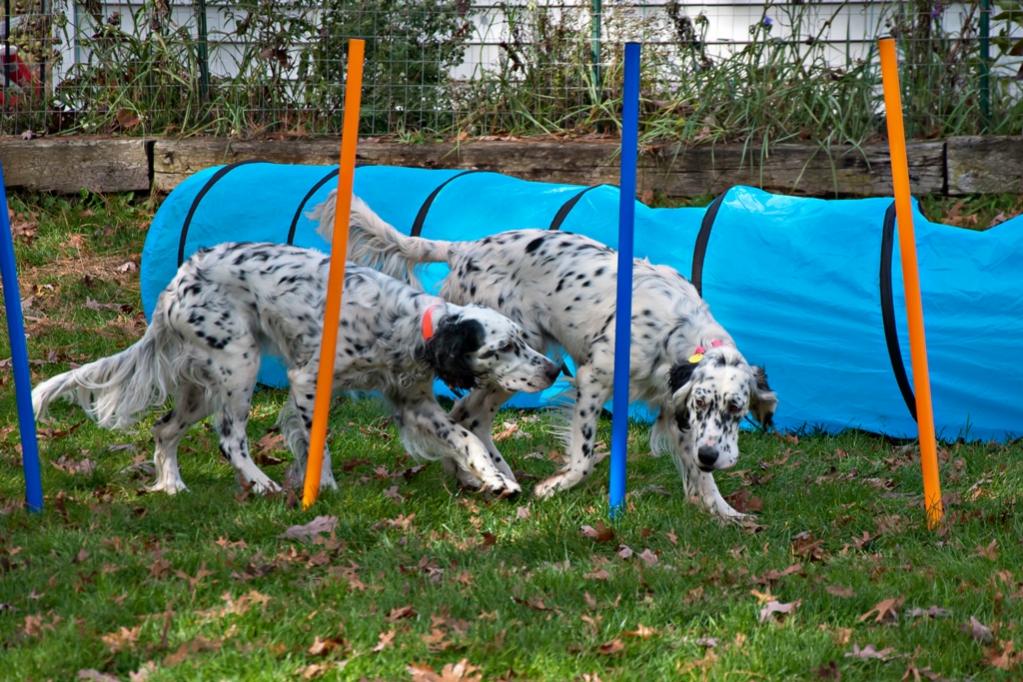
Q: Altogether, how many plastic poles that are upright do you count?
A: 4